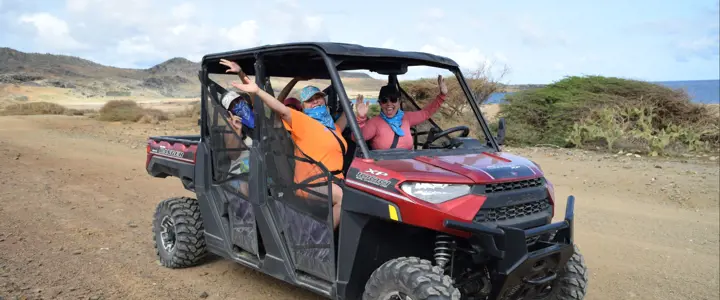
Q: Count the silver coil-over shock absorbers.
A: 1